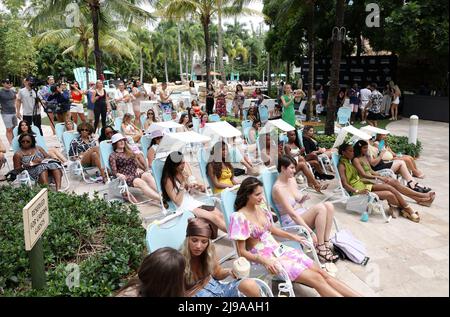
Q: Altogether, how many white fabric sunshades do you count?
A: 6